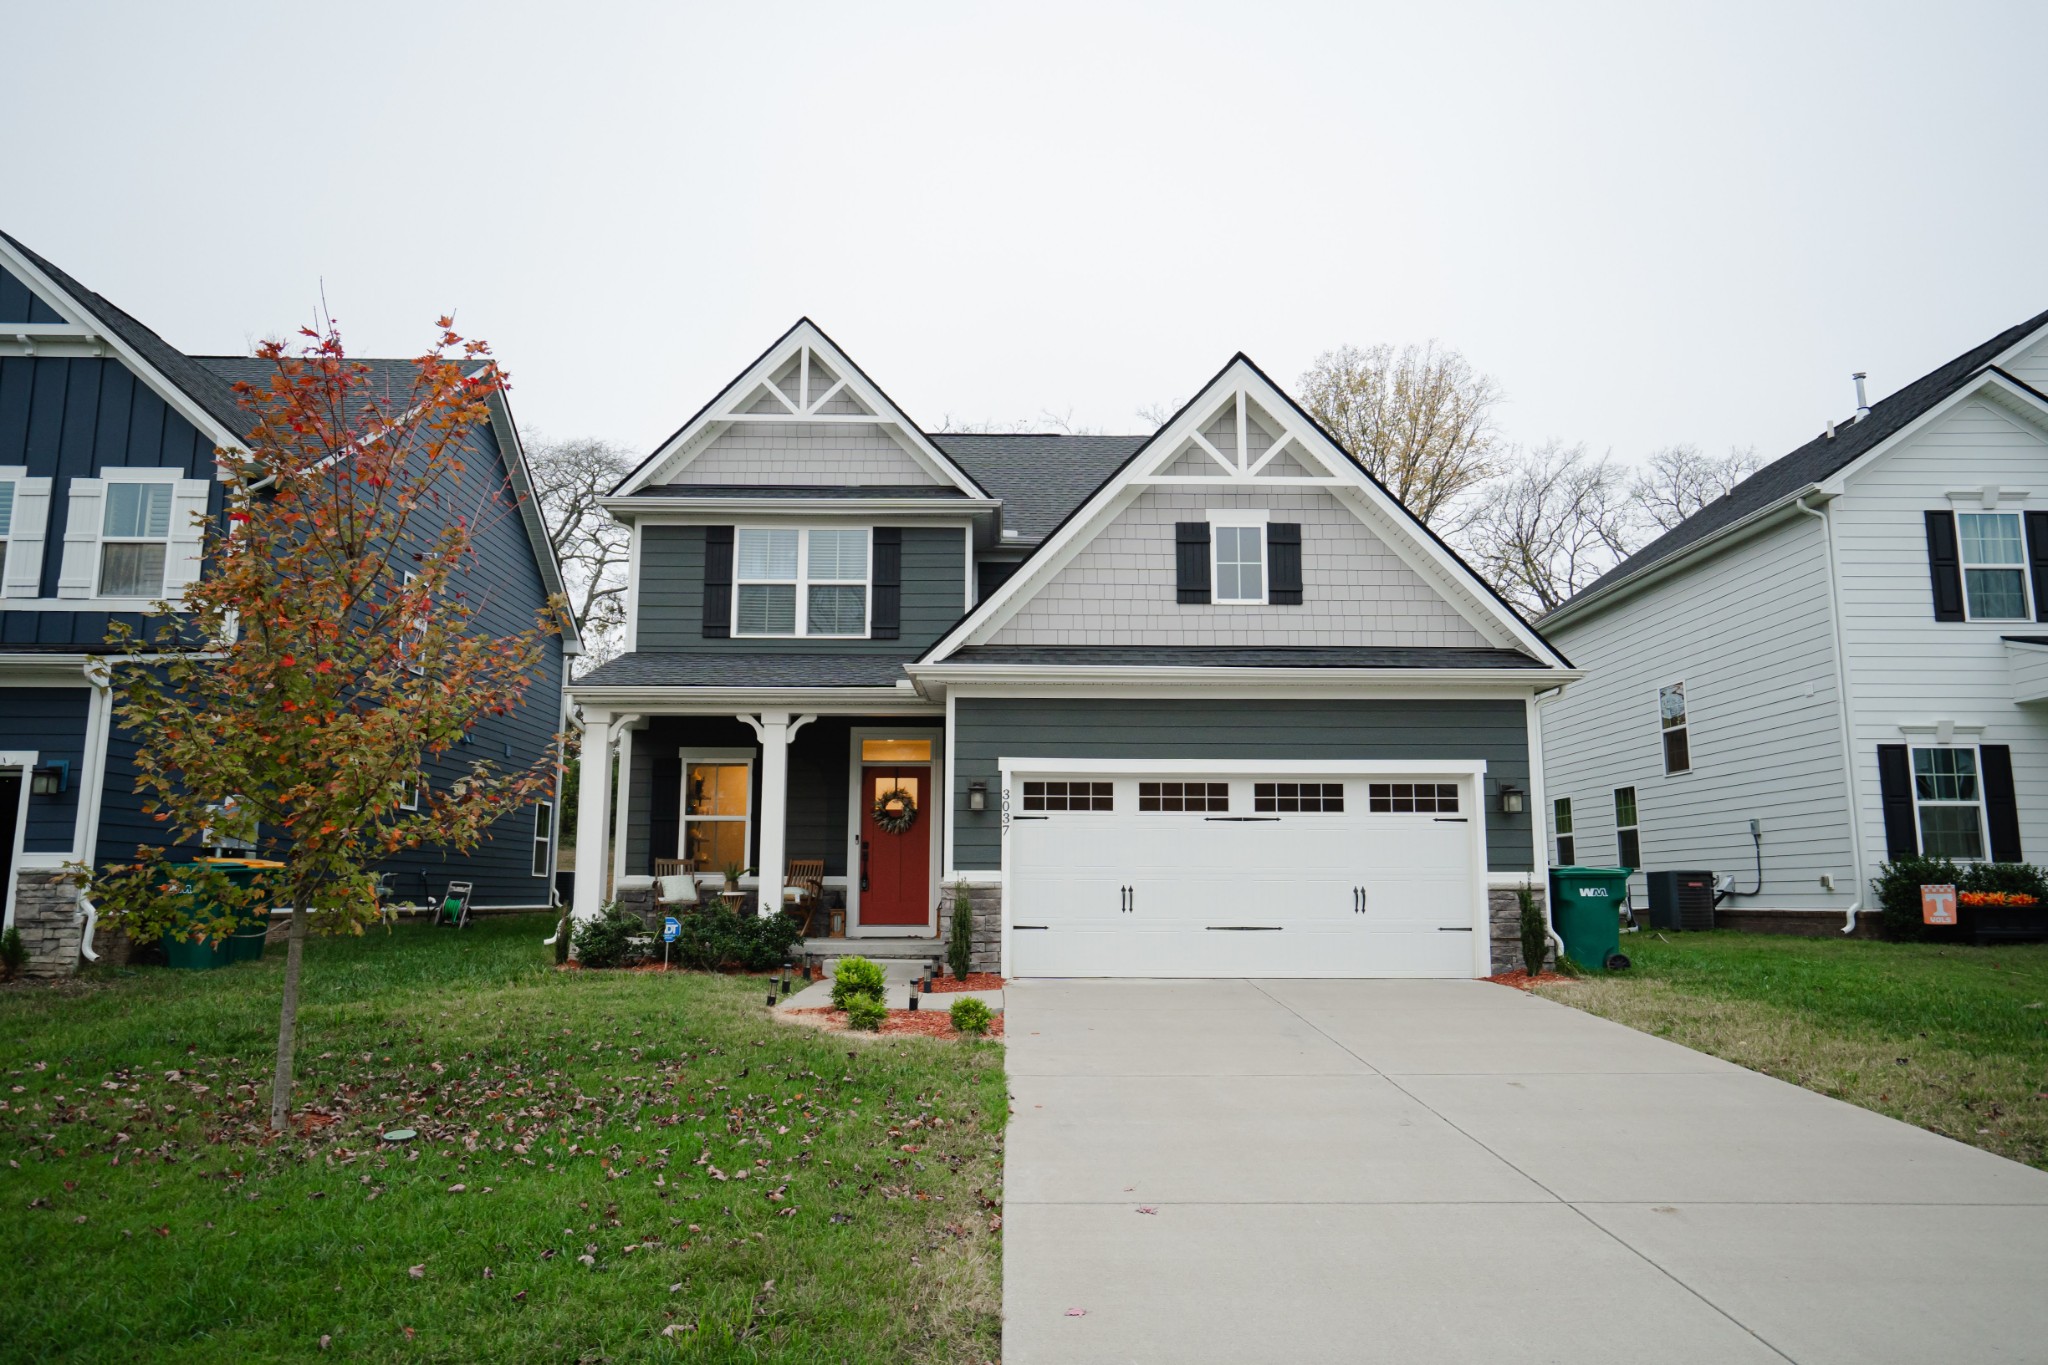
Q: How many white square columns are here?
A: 2